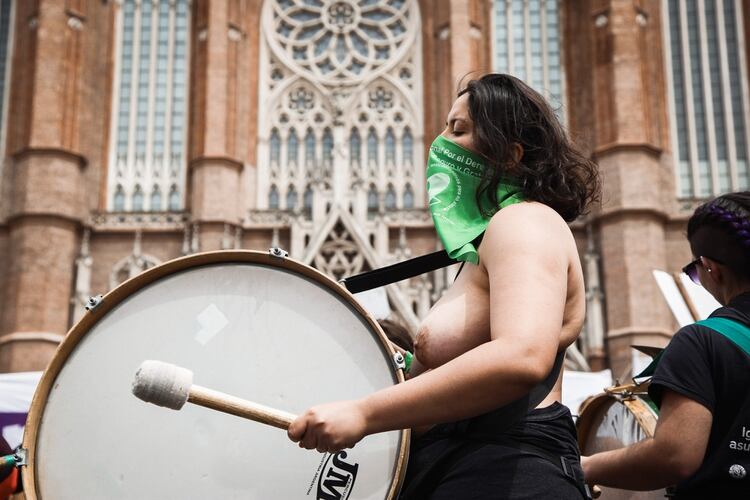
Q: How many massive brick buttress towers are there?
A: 4